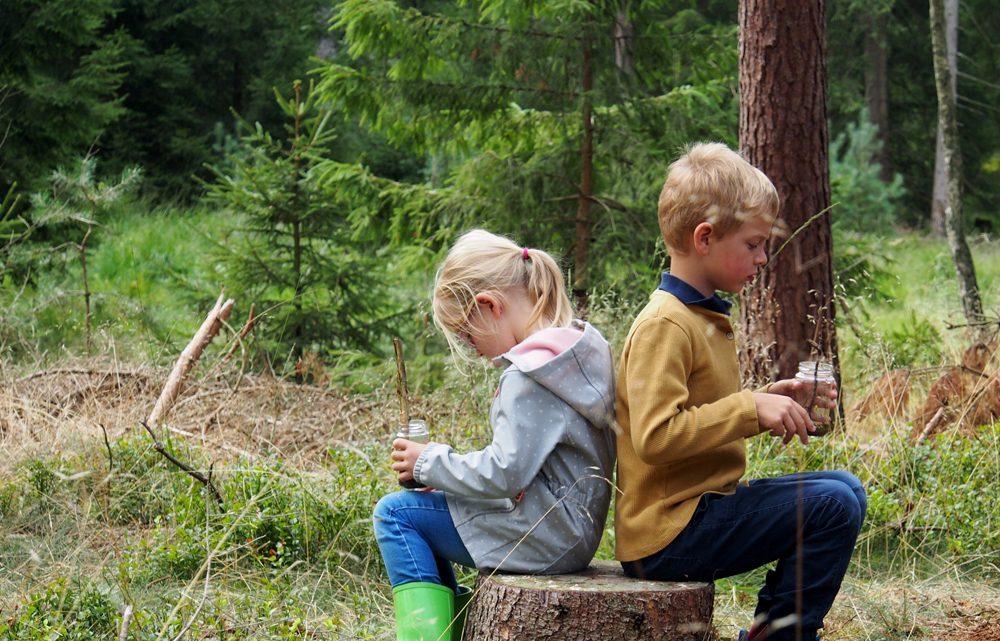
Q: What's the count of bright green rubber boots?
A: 2